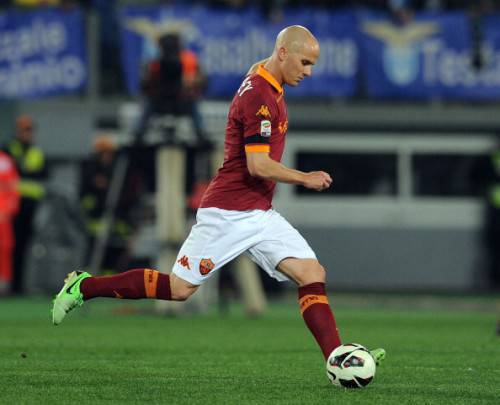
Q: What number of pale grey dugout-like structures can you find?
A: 1